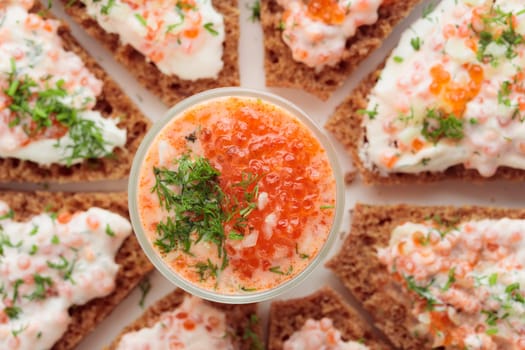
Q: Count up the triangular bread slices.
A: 8